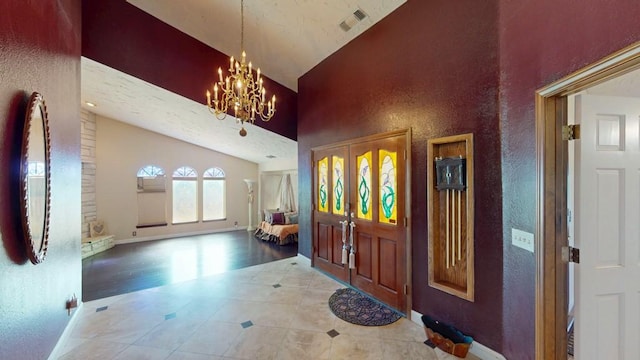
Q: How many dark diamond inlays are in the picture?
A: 7